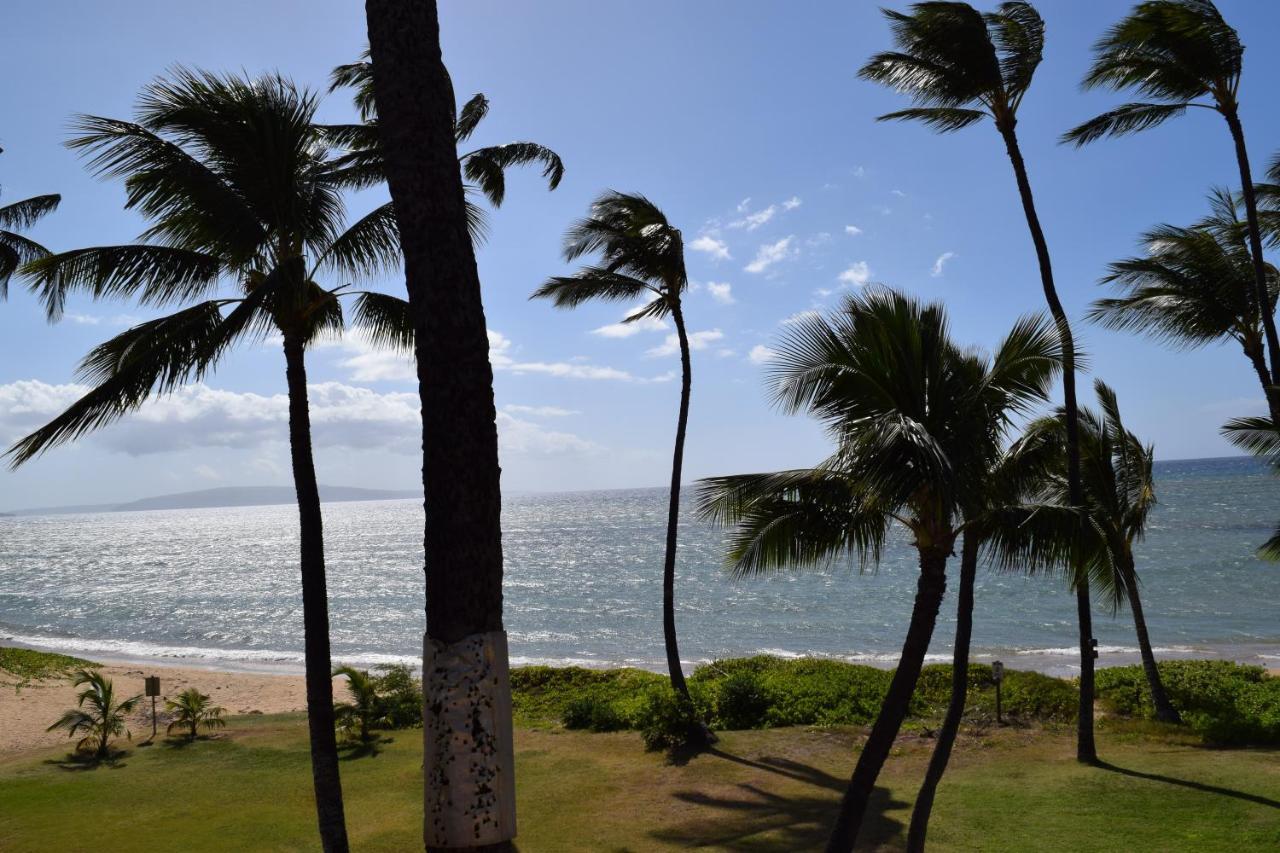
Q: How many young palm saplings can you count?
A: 3